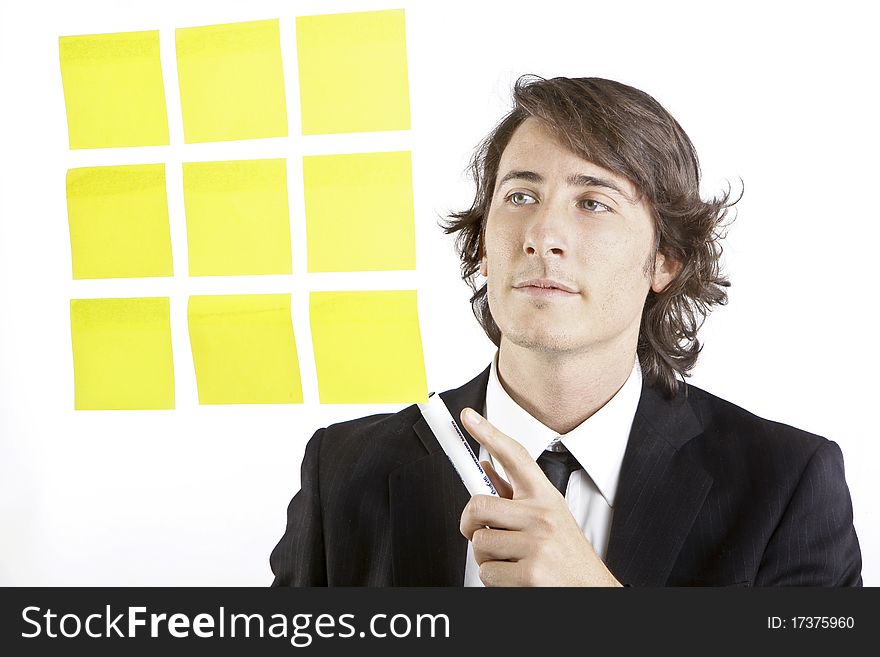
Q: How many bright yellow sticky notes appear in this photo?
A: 9